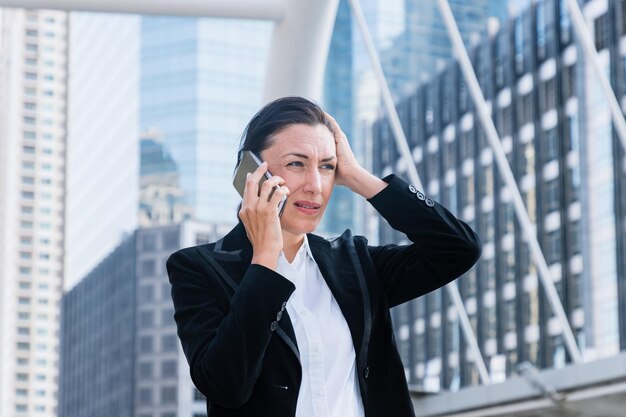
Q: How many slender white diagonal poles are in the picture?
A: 3